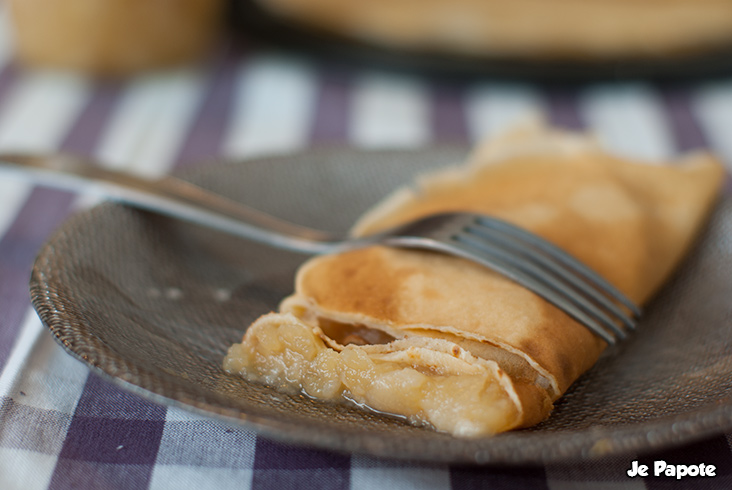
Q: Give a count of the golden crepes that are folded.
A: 1